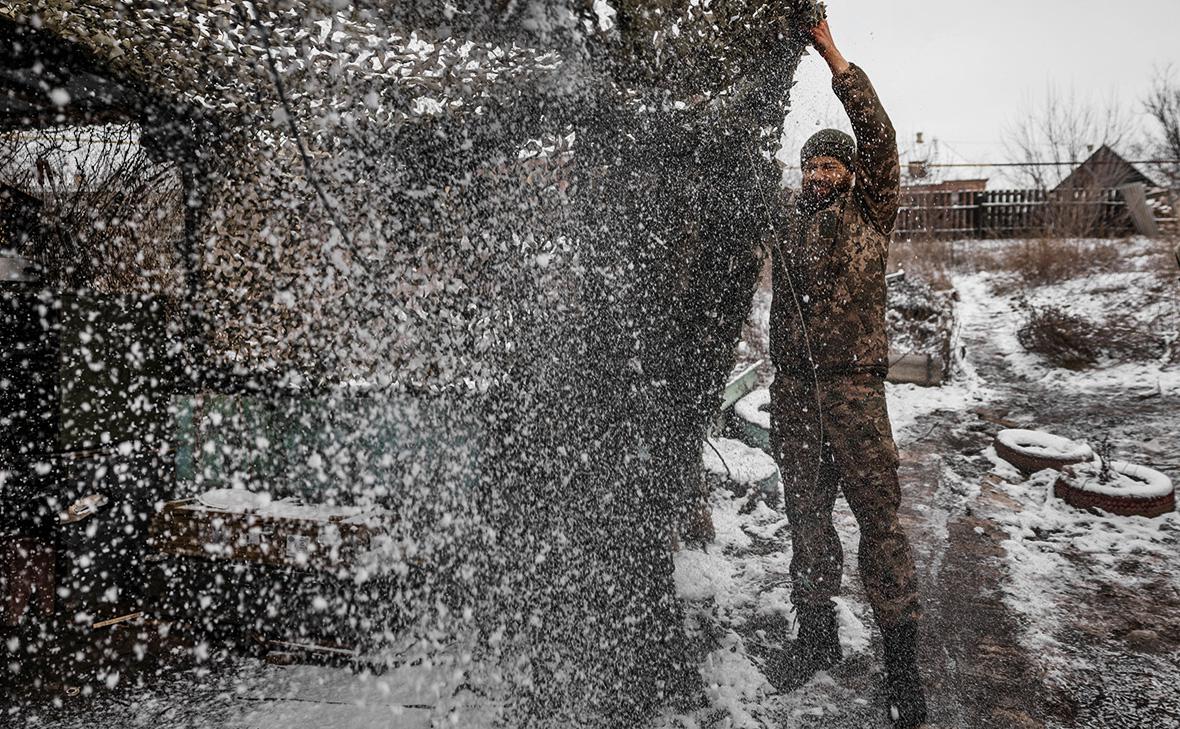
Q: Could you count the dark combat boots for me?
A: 2